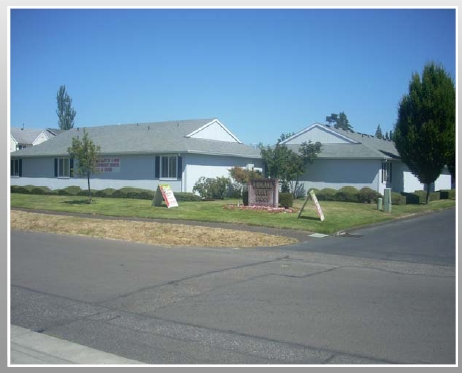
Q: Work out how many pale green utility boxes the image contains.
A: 2